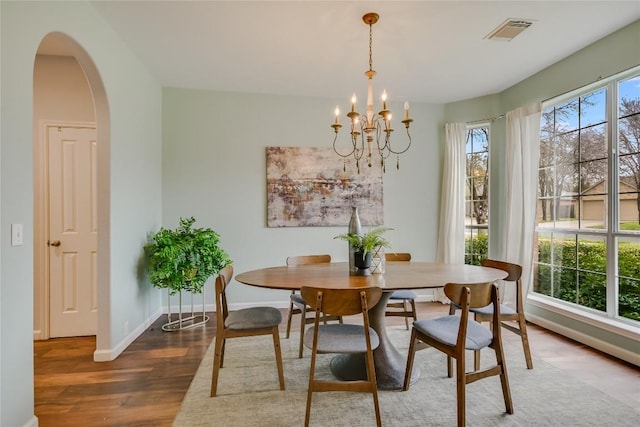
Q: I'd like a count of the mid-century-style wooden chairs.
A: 6